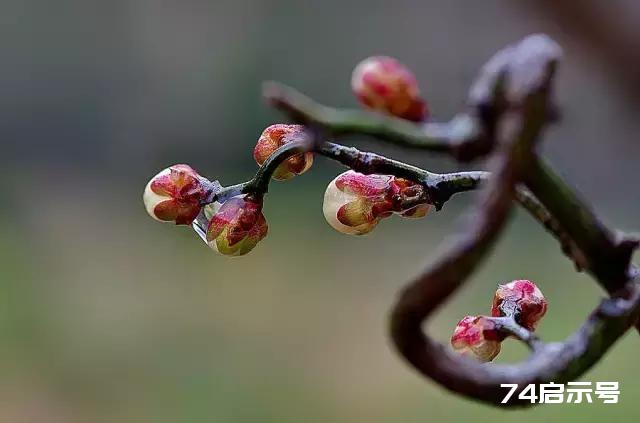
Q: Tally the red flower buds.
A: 7